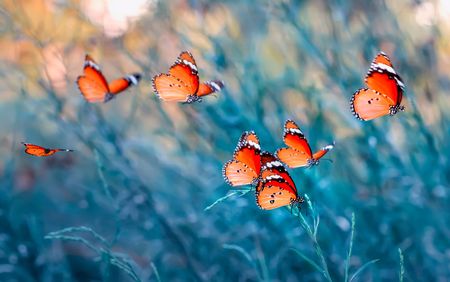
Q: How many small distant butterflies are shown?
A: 1